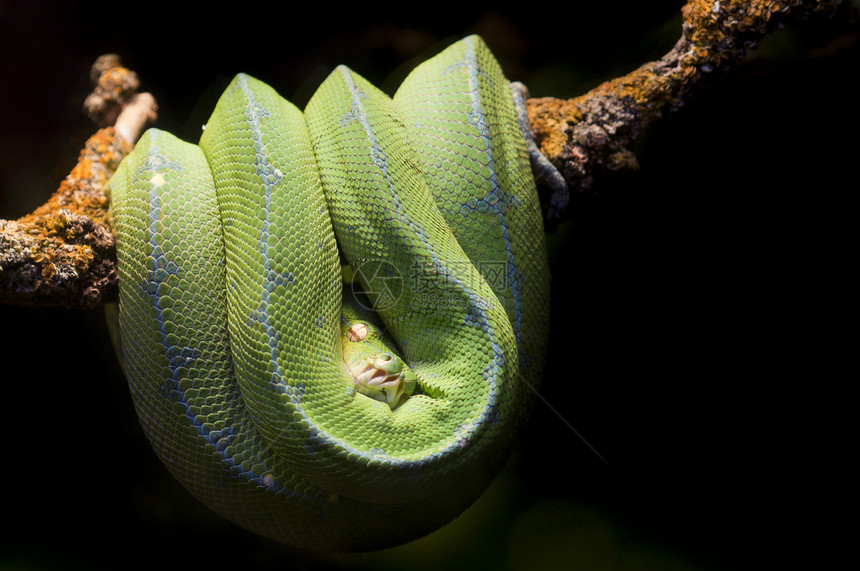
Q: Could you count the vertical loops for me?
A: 4